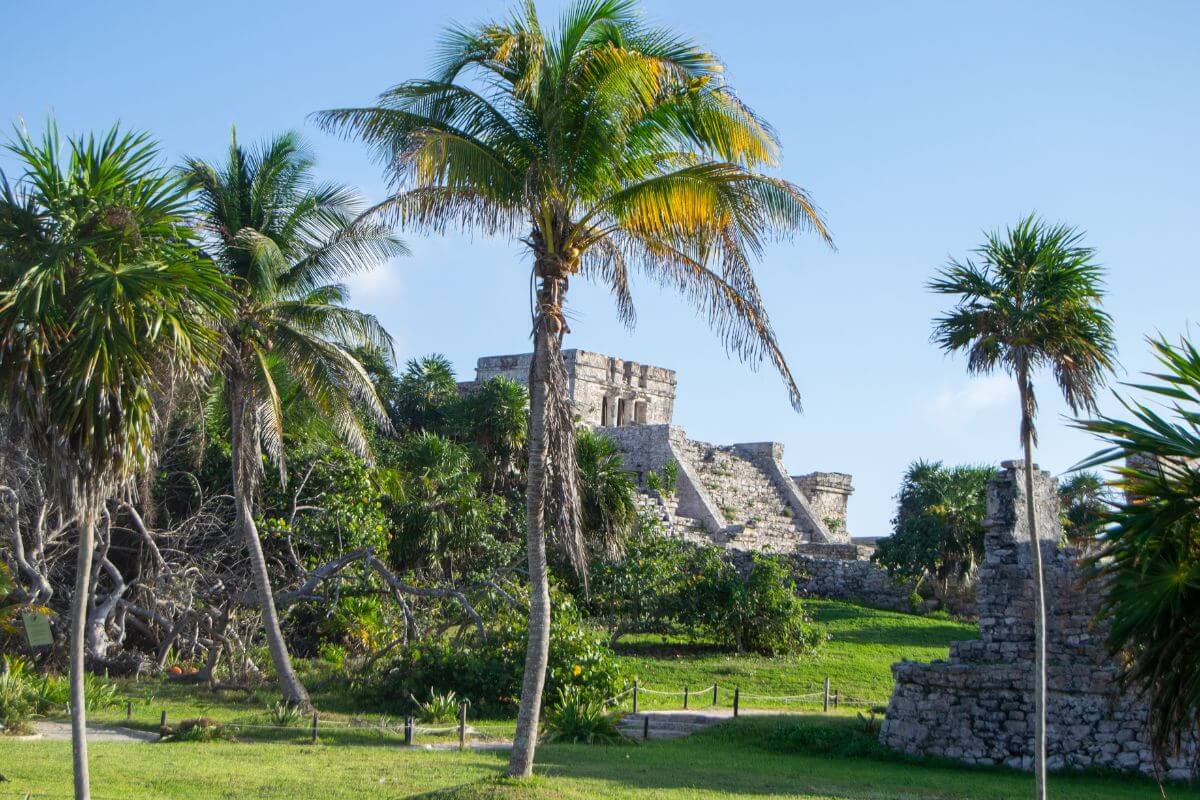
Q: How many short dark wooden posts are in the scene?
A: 12